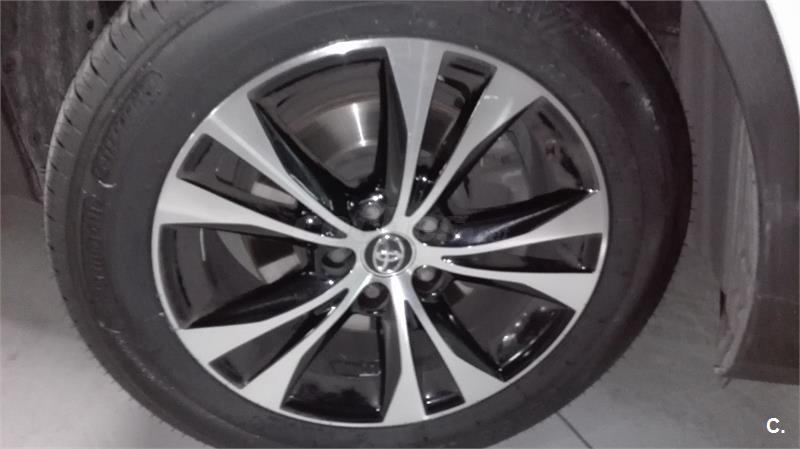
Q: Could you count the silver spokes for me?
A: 10